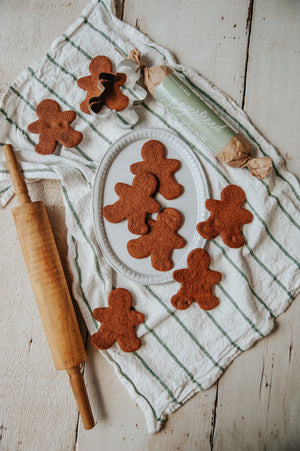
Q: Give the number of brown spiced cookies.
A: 8